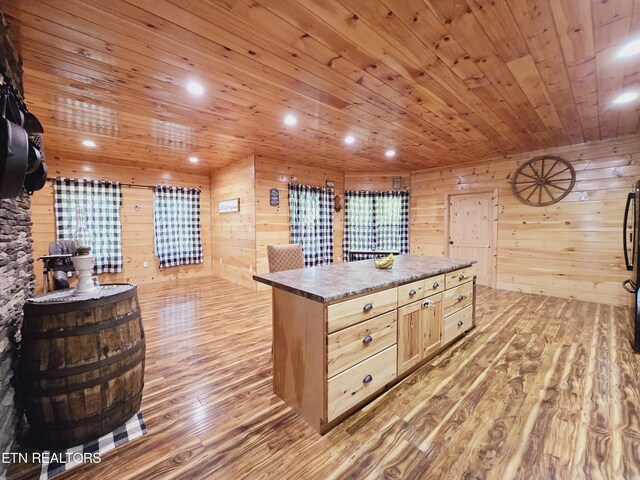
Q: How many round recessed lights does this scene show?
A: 8